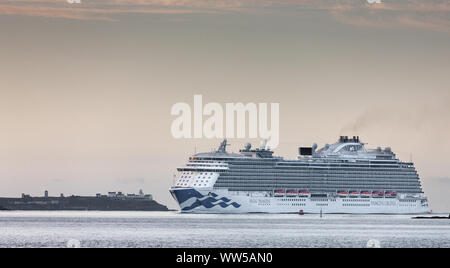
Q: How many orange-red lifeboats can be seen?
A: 8